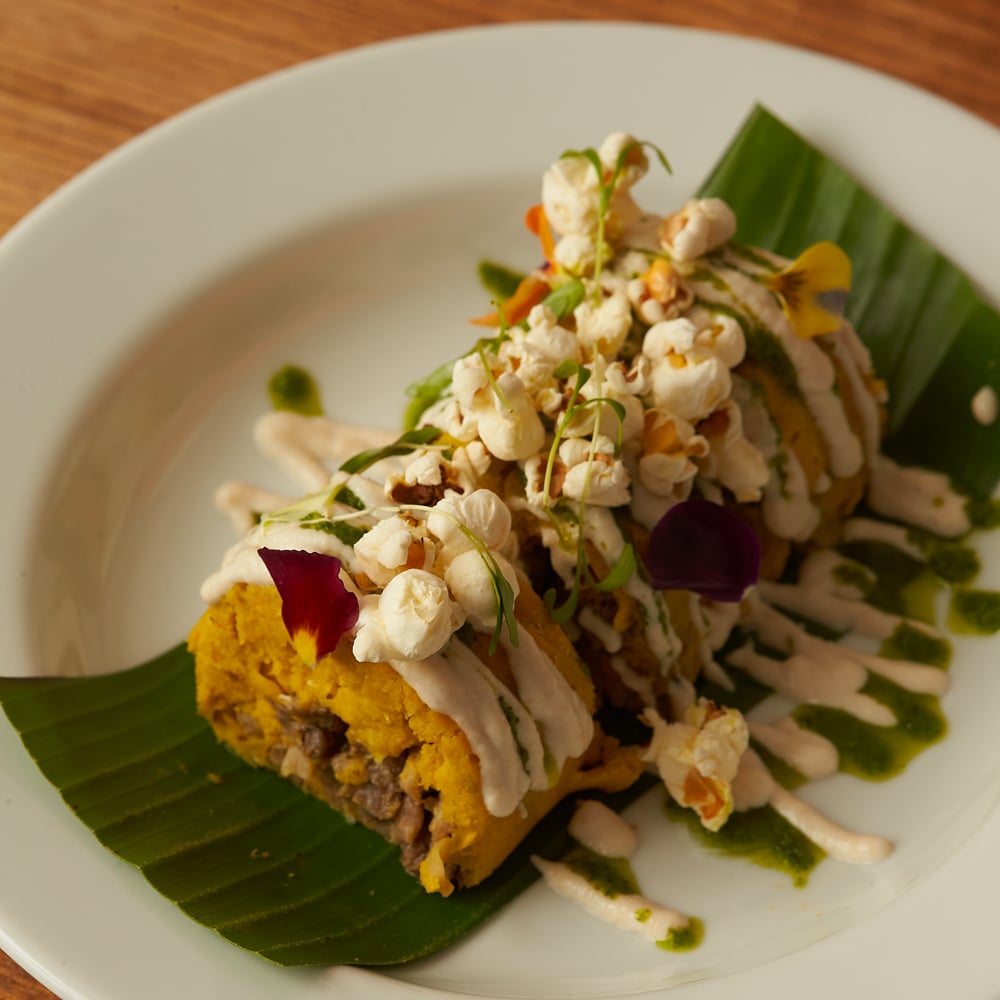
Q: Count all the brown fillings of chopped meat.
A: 1